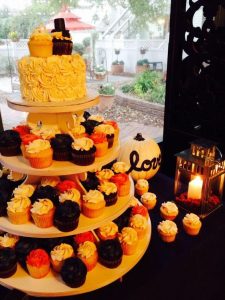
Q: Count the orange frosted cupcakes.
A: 9